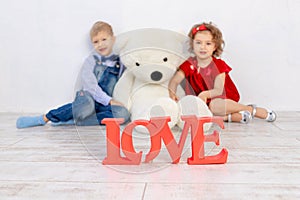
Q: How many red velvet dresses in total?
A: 1